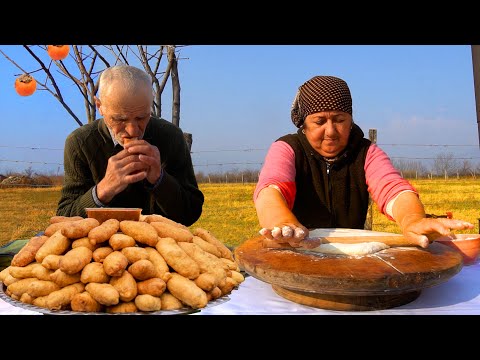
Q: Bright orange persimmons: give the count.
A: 2